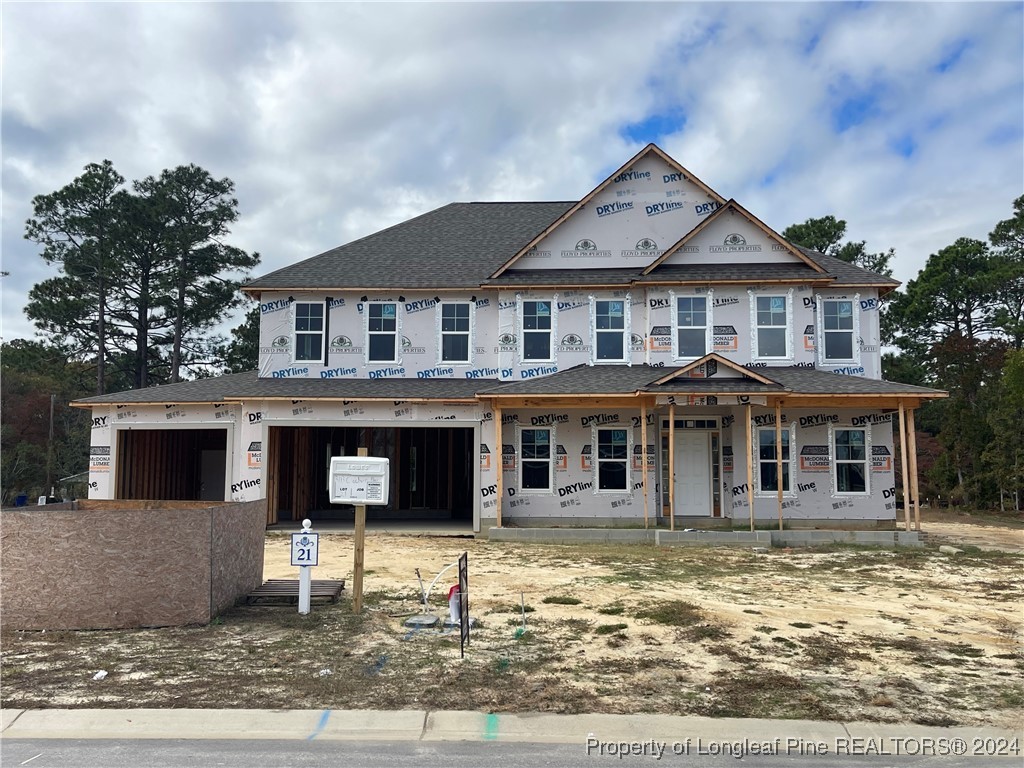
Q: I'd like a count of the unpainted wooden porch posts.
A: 7